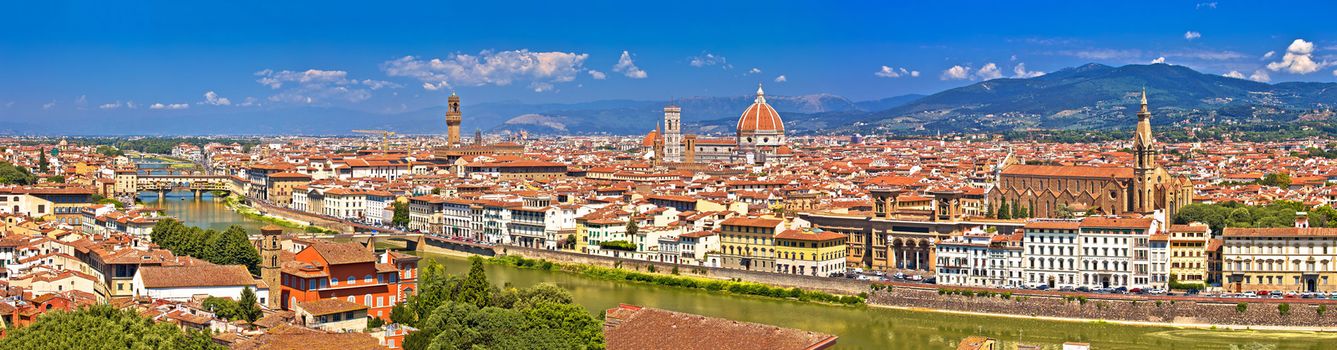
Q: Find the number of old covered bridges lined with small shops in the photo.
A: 1